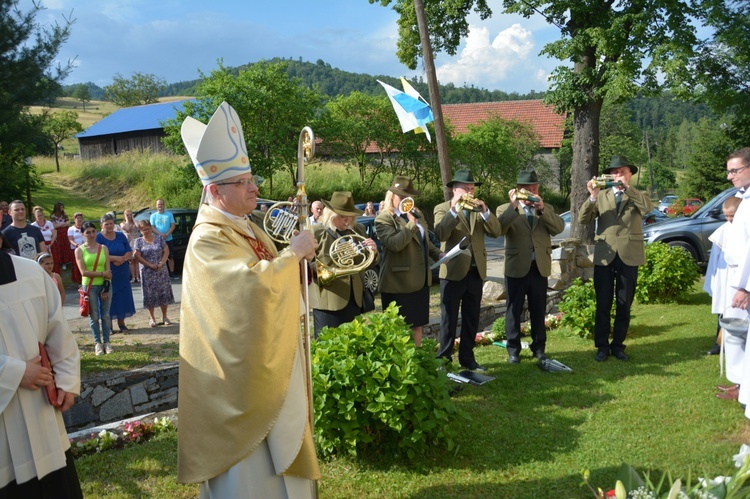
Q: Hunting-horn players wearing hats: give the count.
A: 5